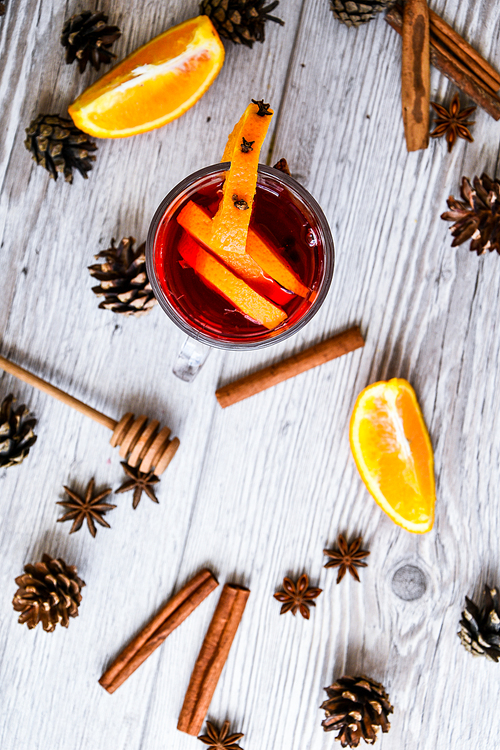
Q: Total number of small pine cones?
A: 10